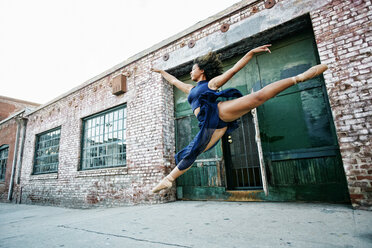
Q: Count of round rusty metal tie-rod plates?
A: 4